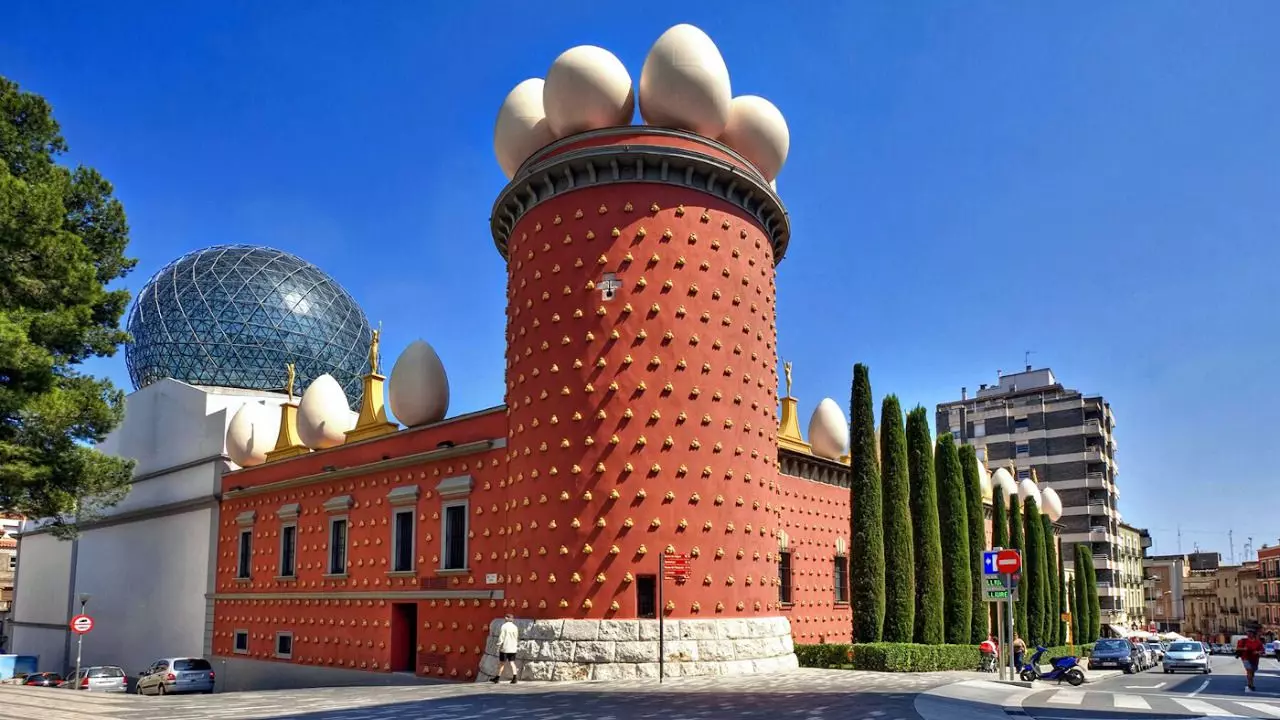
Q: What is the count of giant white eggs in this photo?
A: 12